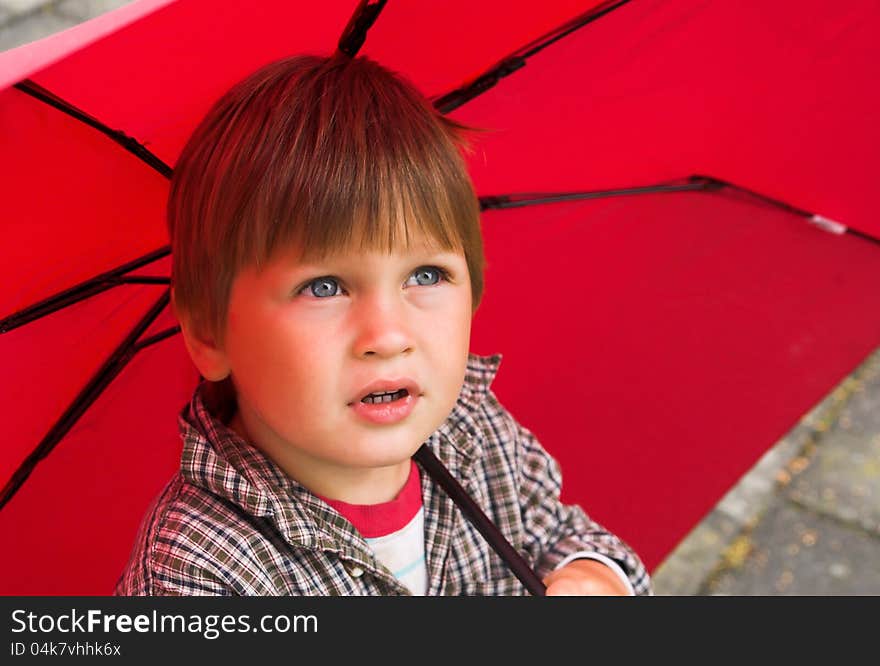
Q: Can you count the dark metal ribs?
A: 6